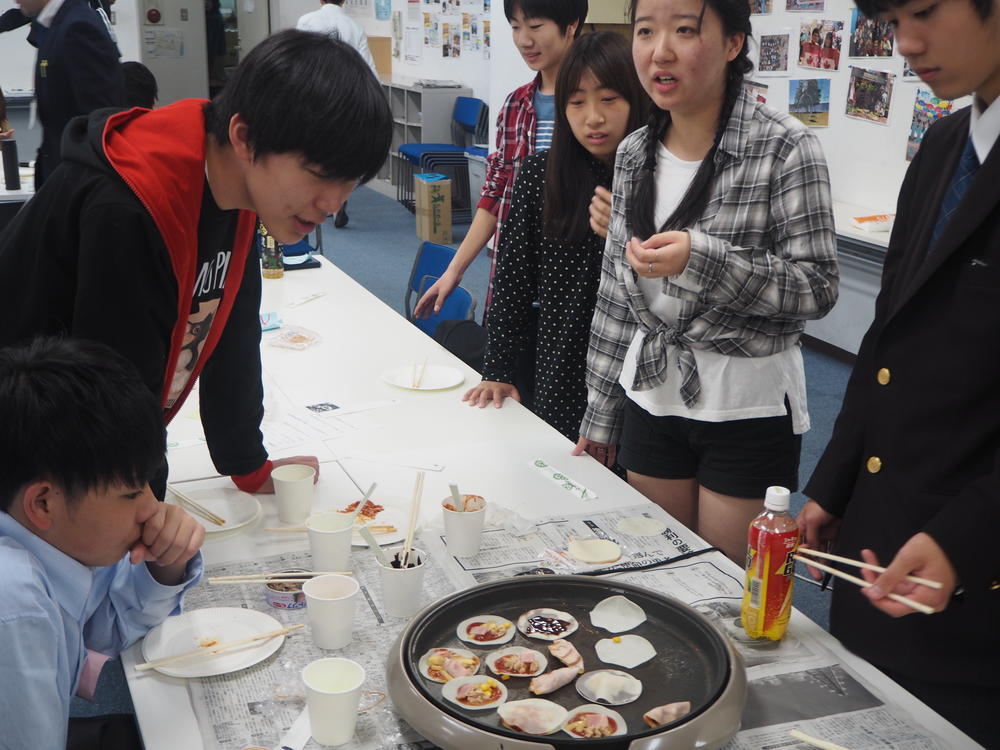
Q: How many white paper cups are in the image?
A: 6